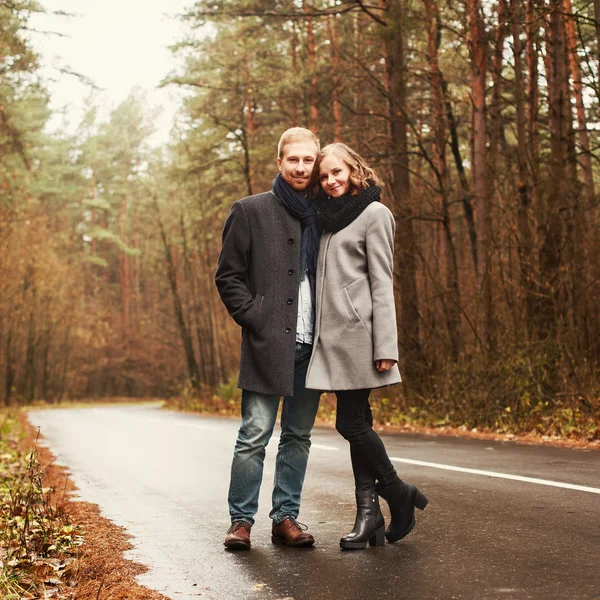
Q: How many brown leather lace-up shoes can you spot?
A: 2